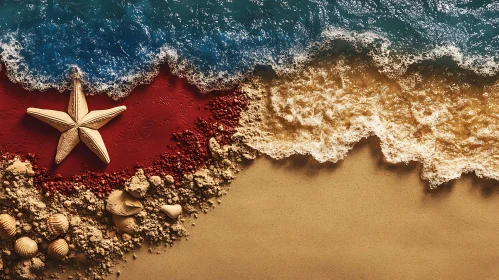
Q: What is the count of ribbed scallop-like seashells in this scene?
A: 4